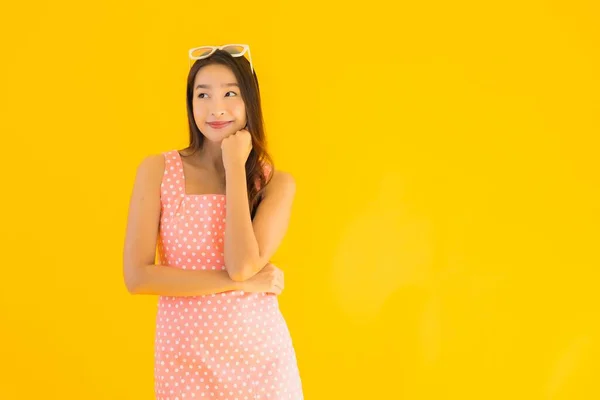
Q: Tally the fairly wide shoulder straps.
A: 2